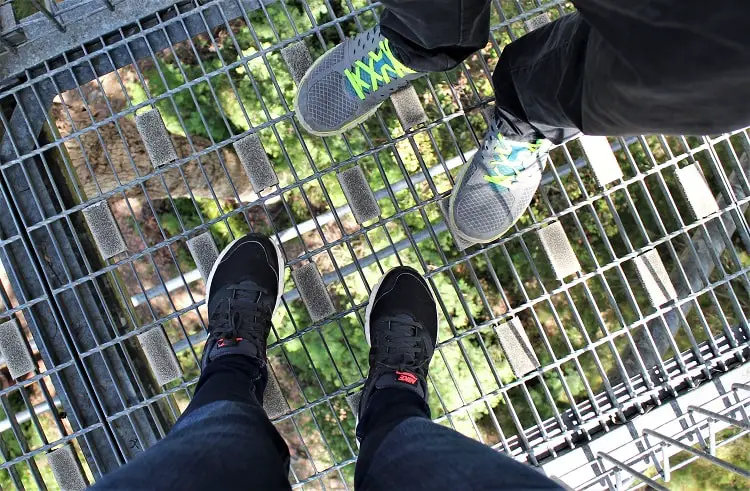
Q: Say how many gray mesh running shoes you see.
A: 2